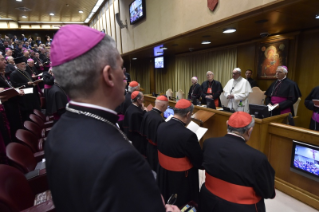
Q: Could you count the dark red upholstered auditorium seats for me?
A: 6